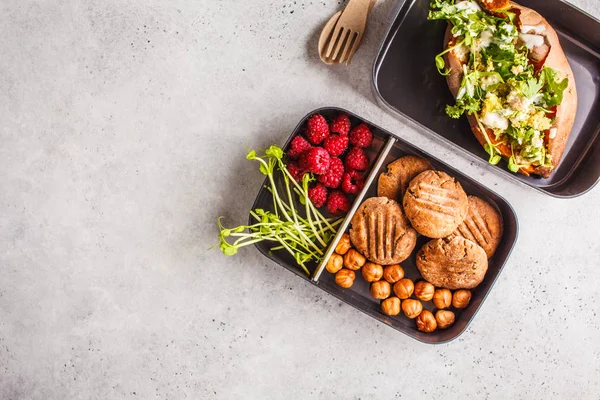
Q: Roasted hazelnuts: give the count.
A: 15